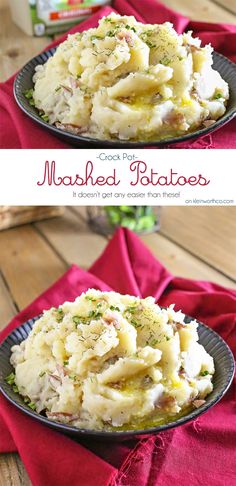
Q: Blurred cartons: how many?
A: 1